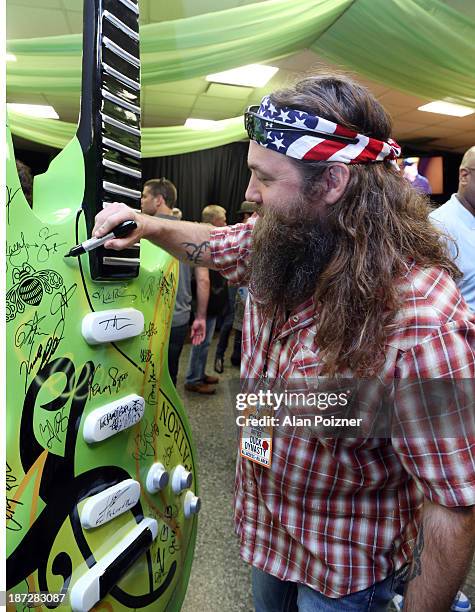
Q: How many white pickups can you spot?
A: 3